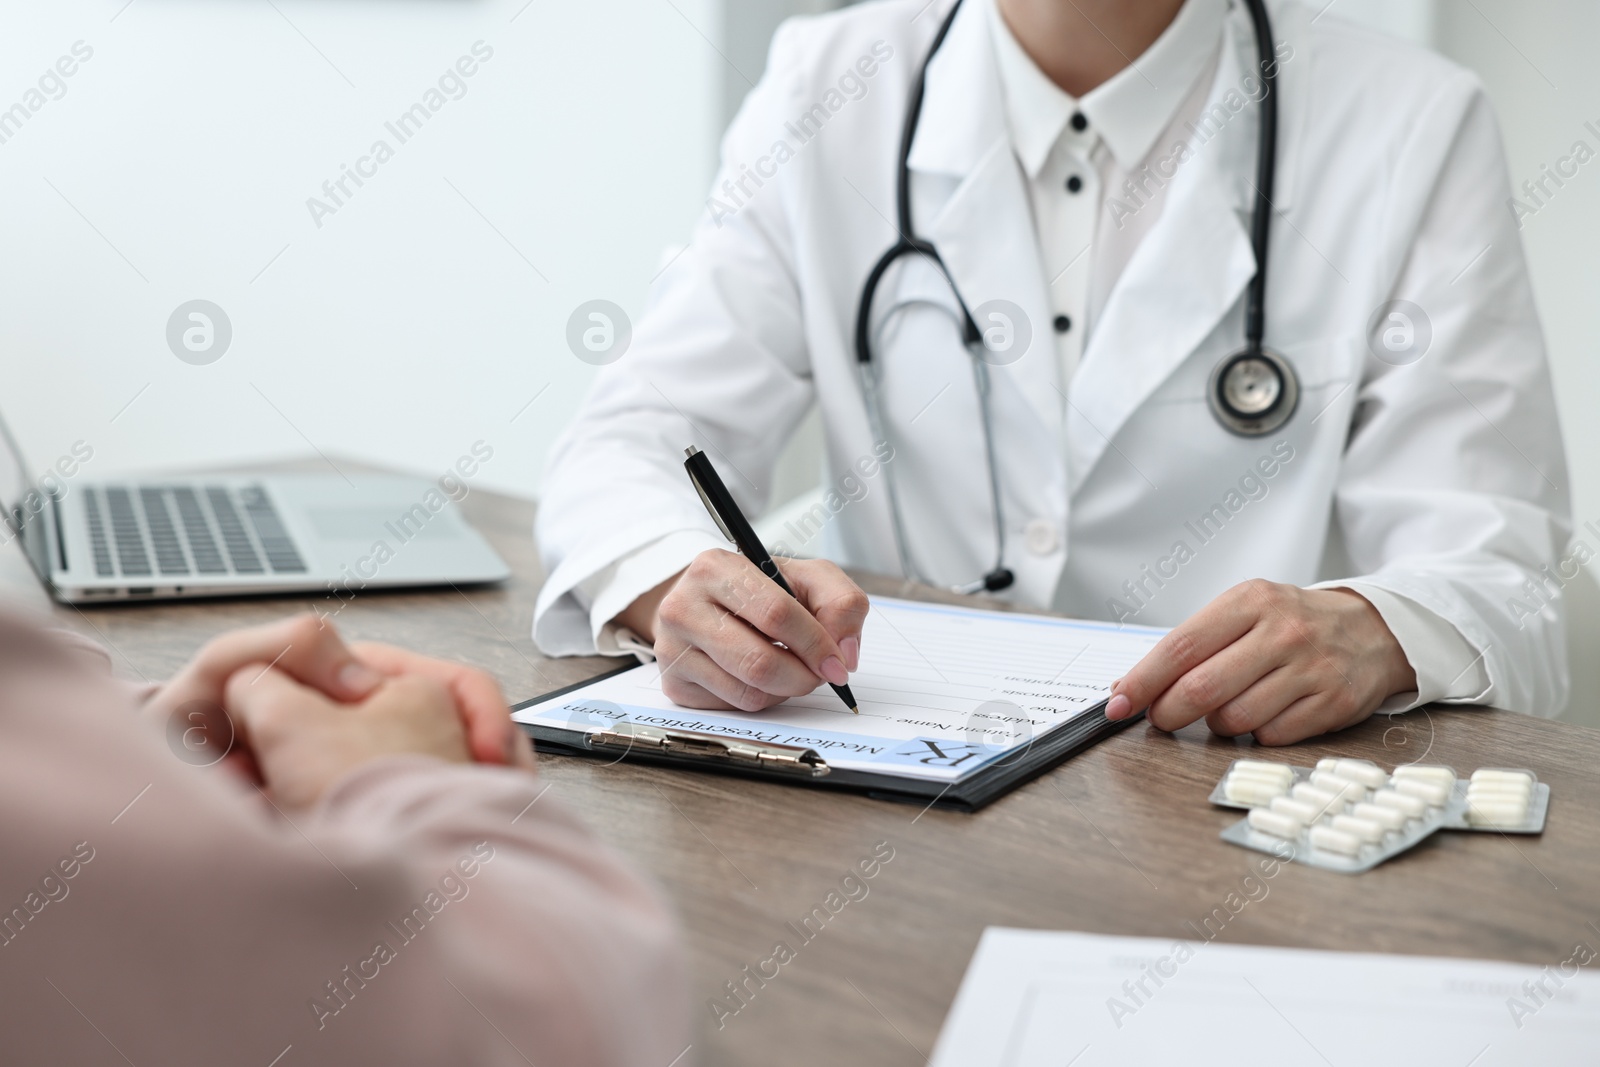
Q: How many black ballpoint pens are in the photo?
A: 1